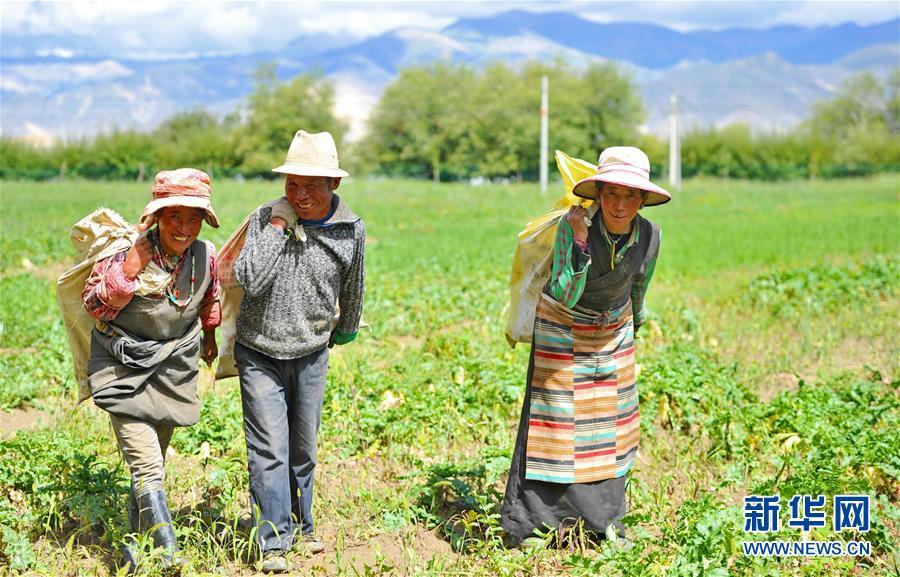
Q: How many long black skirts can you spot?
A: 1